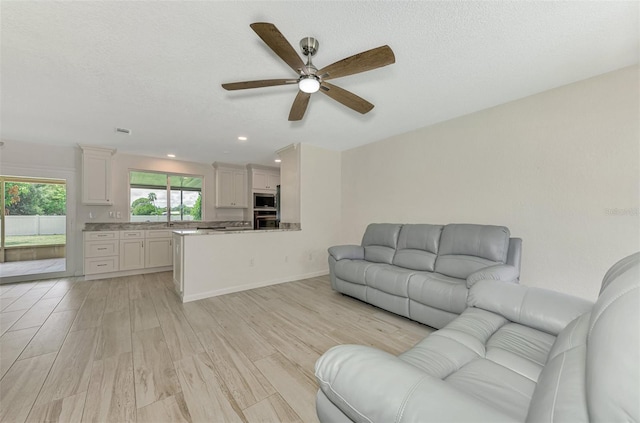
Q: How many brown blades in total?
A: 5